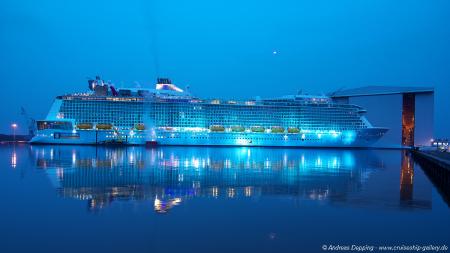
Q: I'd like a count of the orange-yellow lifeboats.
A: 8